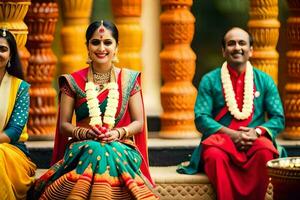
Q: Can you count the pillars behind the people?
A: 7